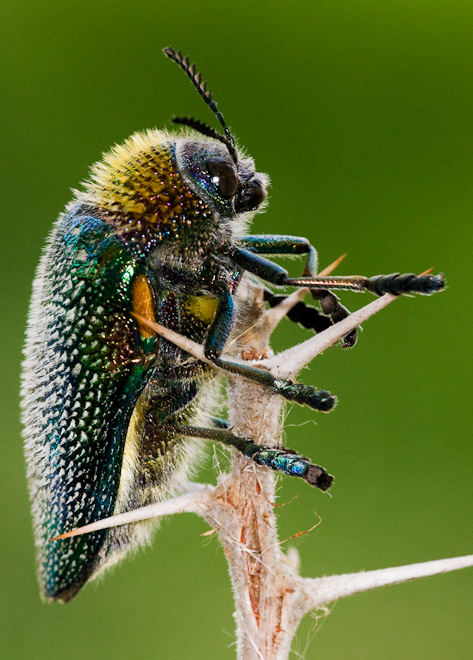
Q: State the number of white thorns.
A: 5